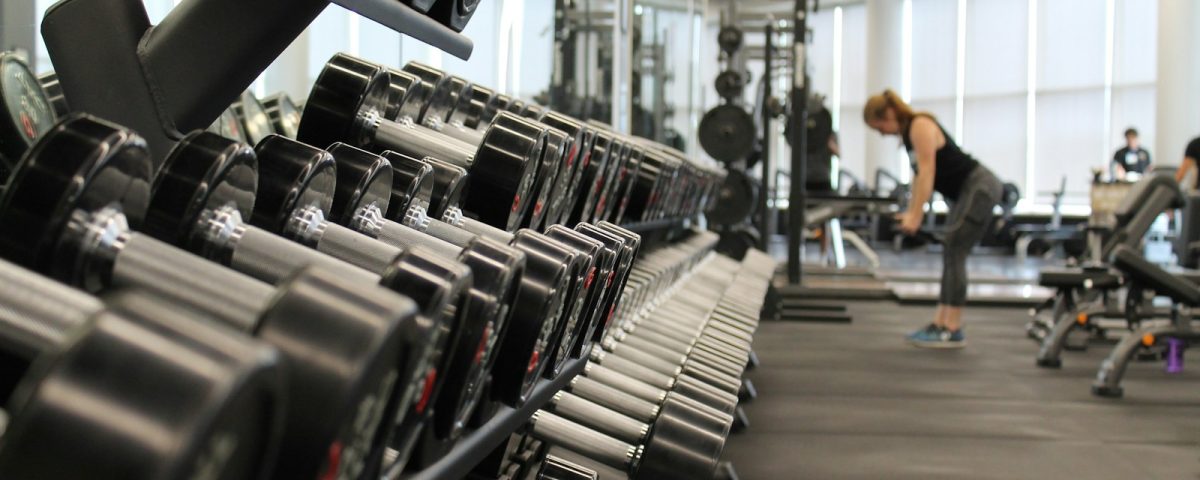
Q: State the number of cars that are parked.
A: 0